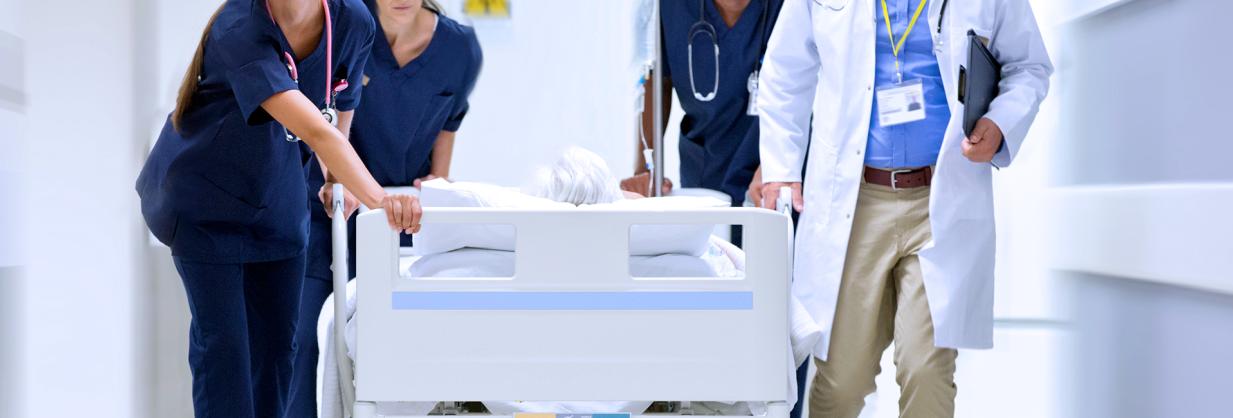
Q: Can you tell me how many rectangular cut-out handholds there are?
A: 2